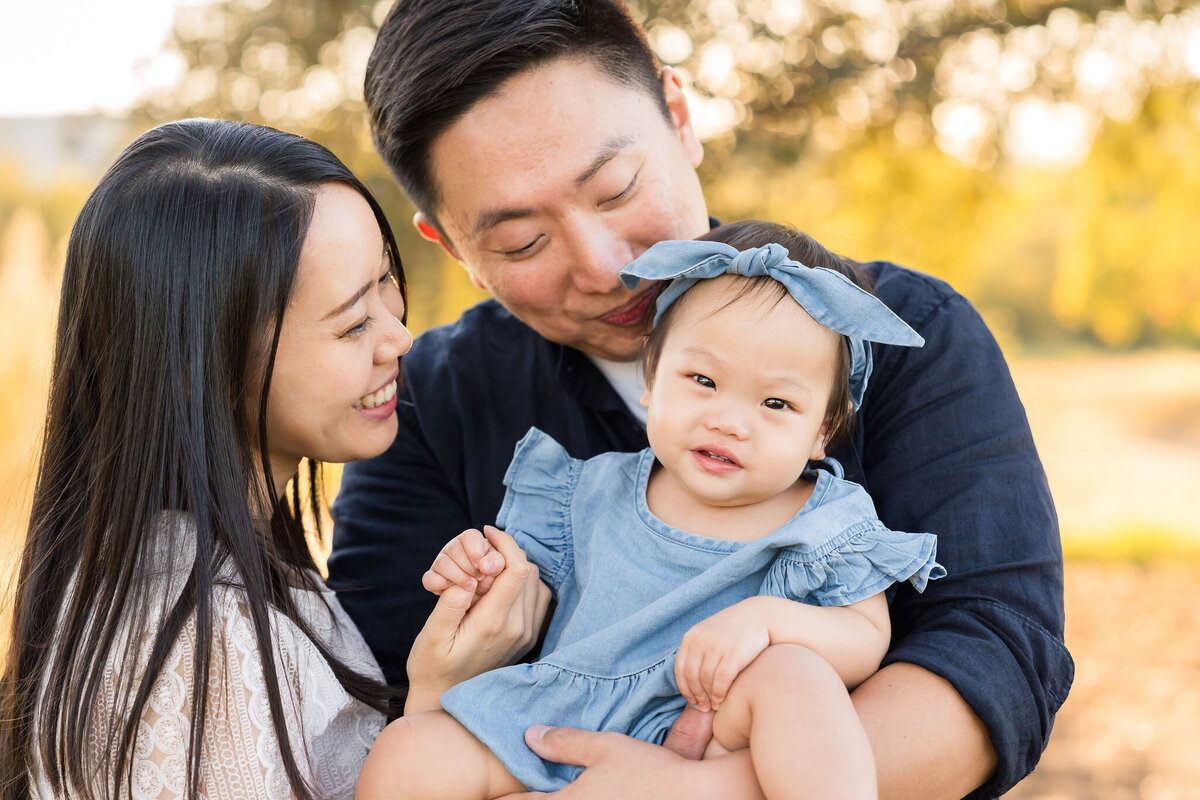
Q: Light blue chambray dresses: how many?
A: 1